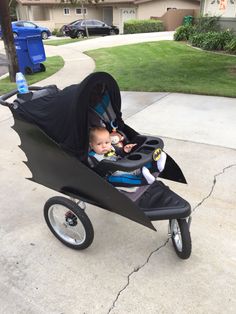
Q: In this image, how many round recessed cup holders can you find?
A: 2